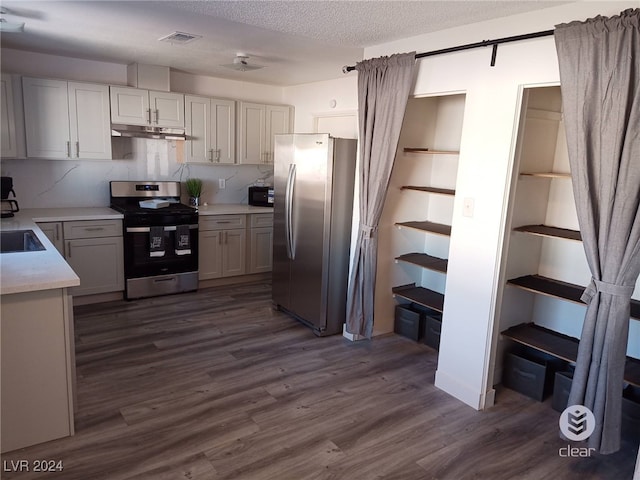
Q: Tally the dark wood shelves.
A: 9